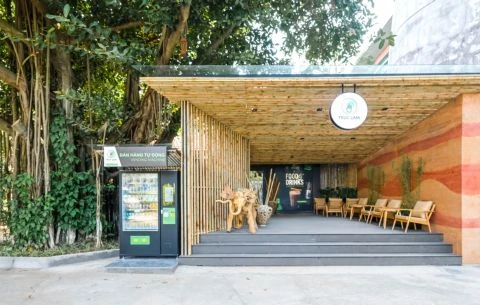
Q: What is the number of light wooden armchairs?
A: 7